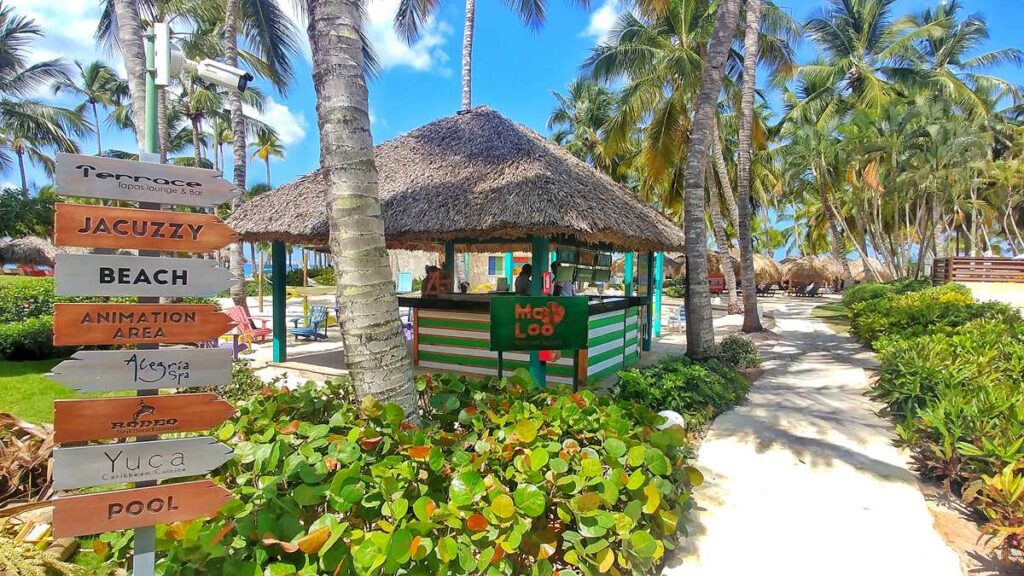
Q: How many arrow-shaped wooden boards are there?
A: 8